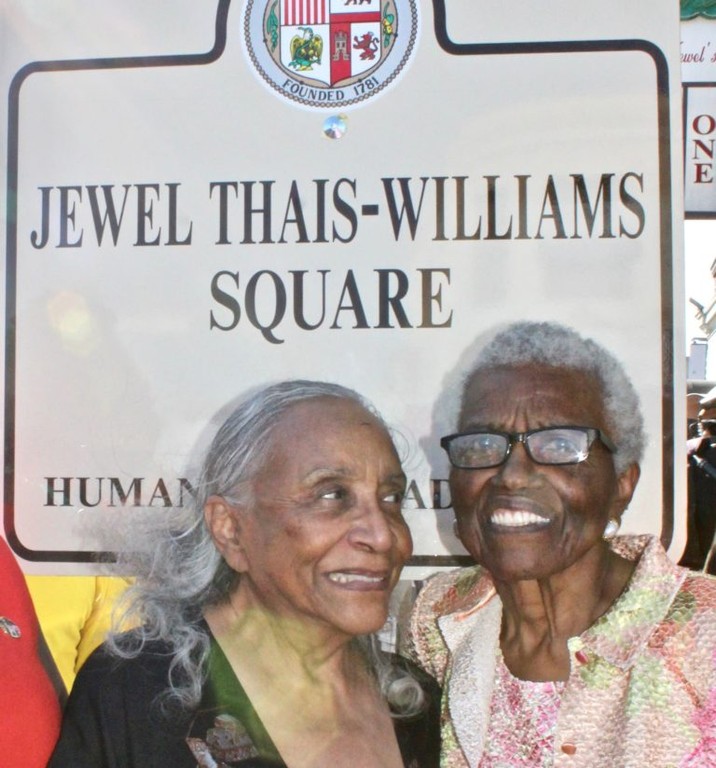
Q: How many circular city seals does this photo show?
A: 1